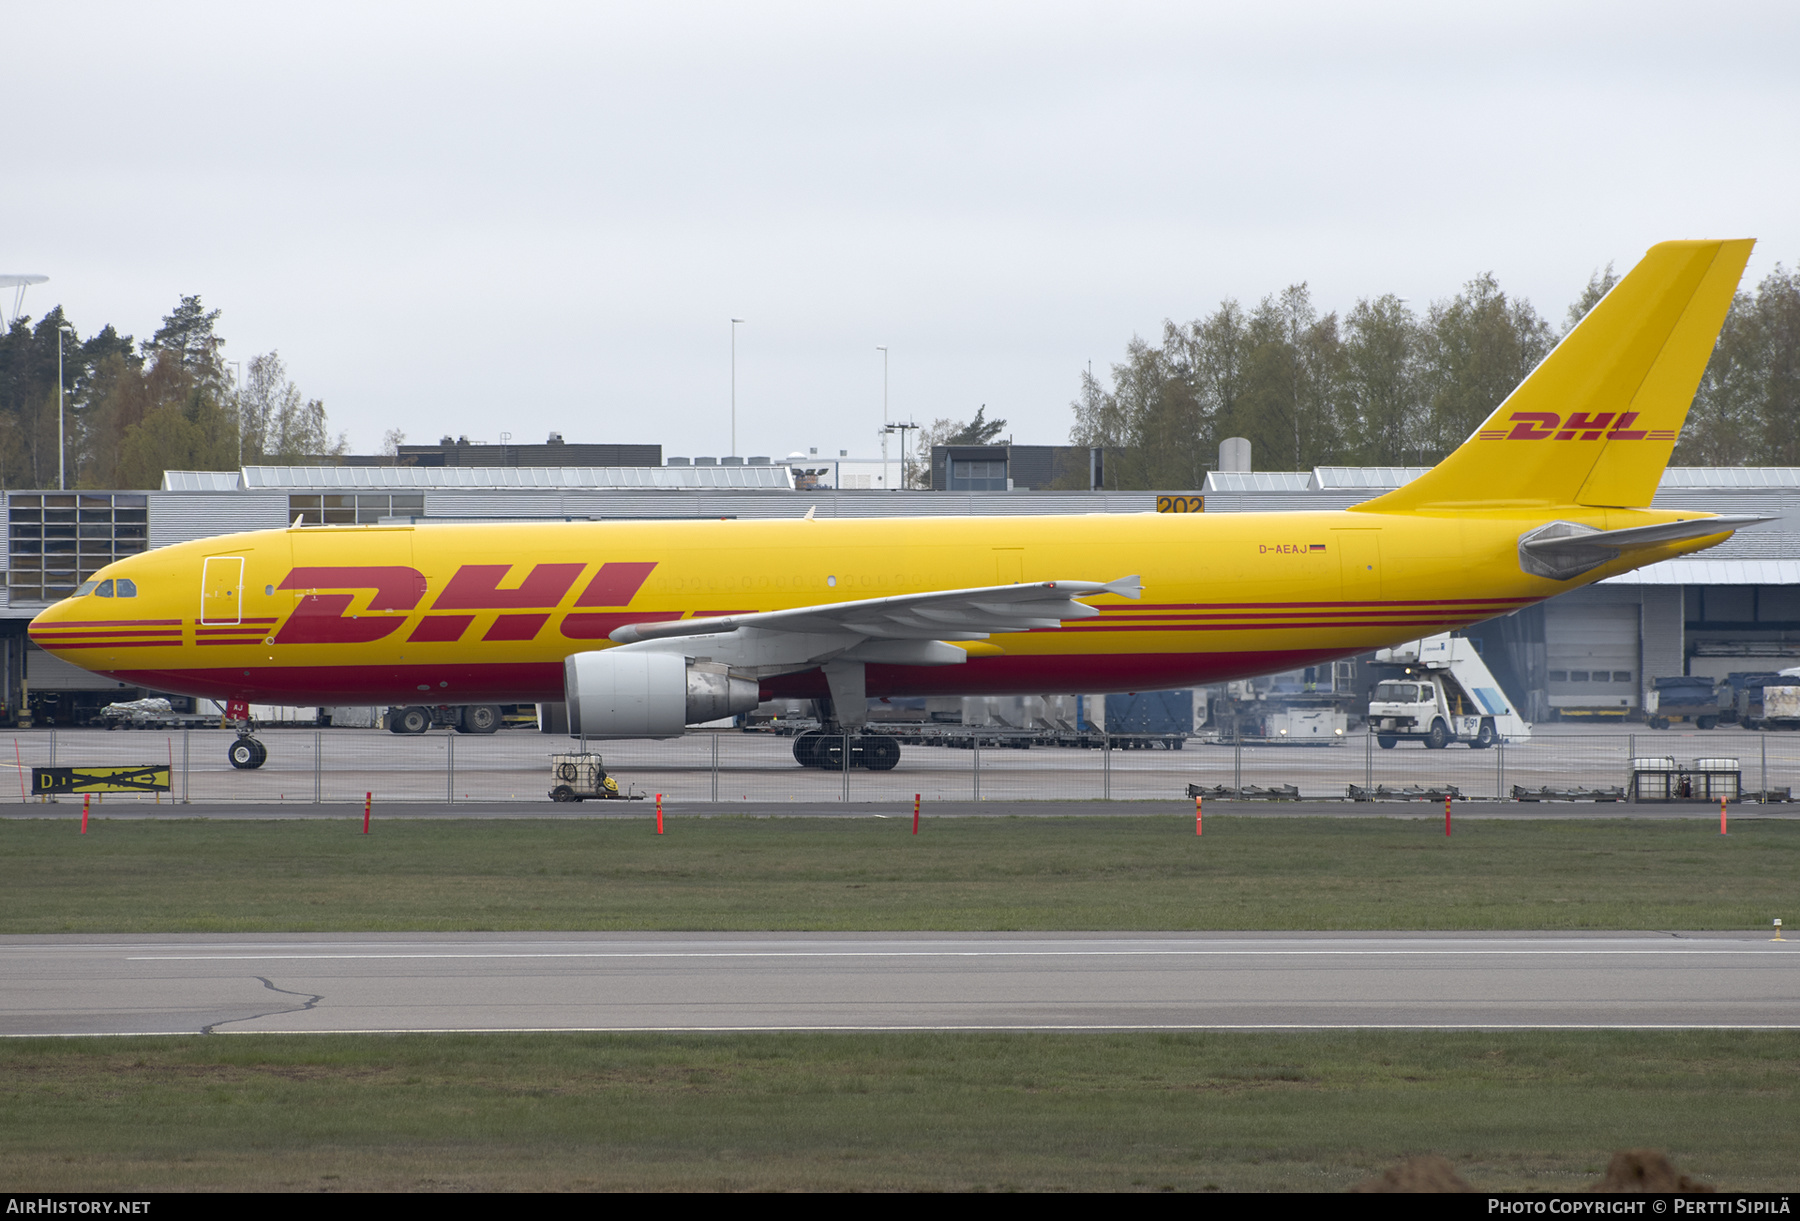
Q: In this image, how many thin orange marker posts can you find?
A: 7